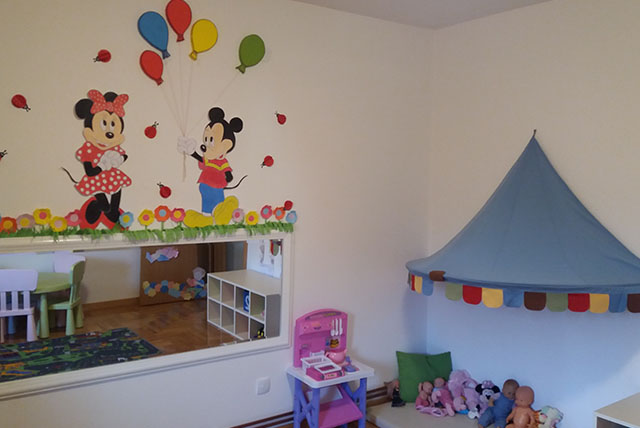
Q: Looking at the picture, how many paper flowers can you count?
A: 14